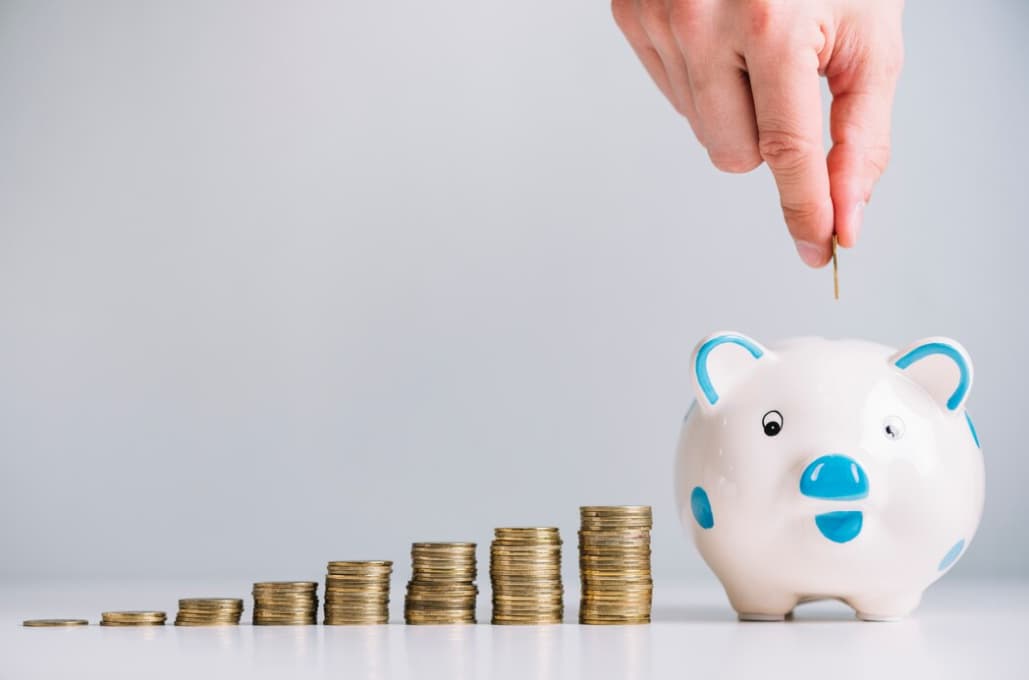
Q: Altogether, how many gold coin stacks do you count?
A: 8